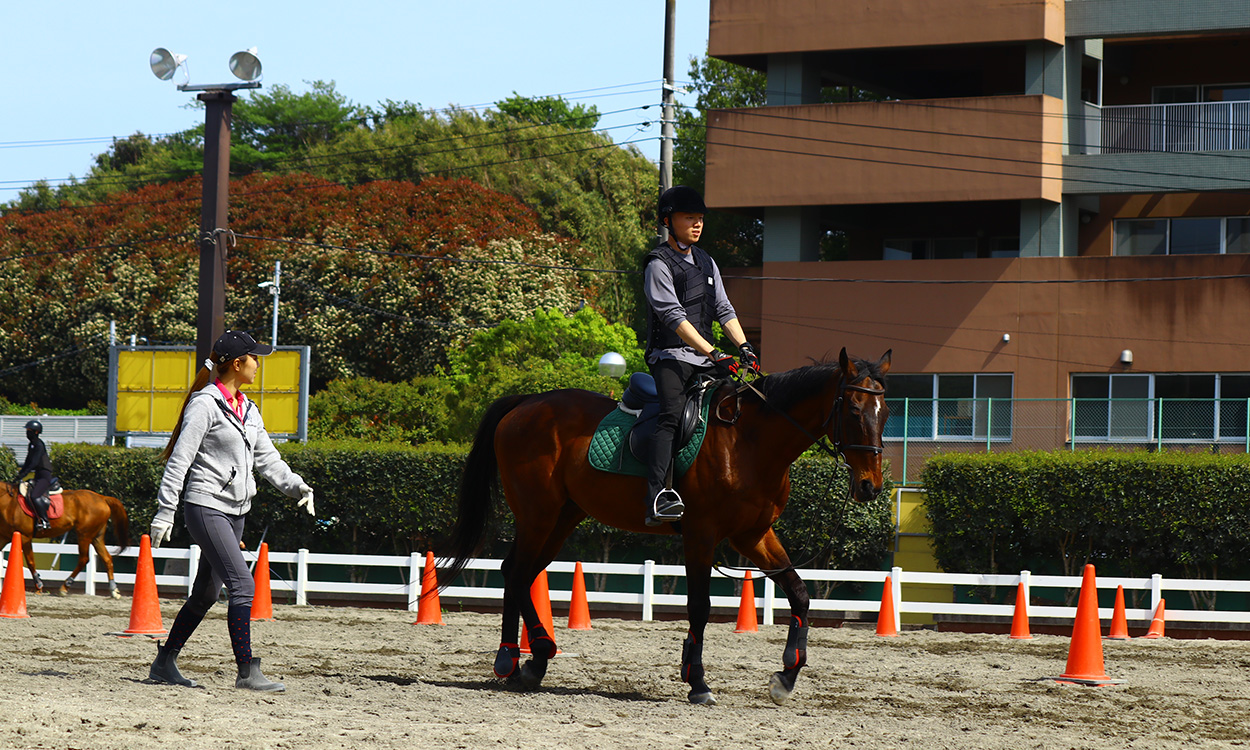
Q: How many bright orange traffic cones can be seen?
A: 12